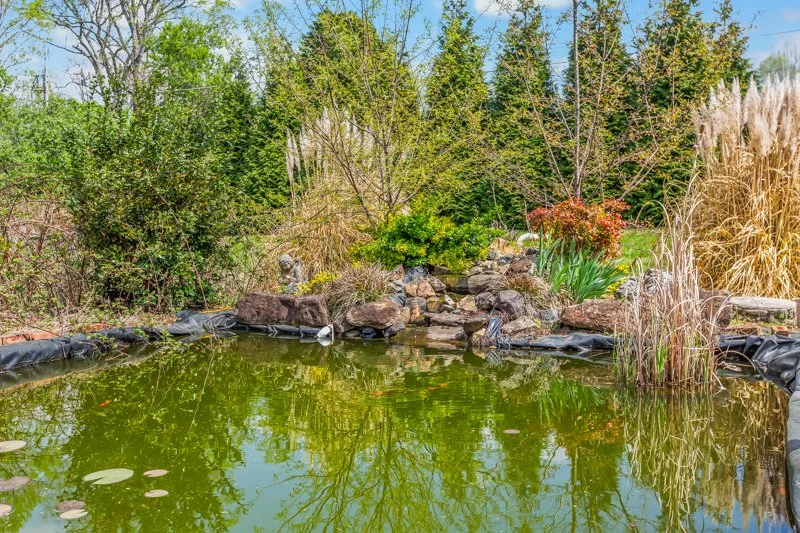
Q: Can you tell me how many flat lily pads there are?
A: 9